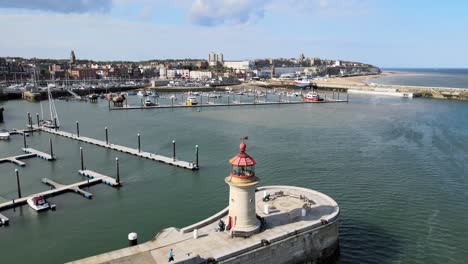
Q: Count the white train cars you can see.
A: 0